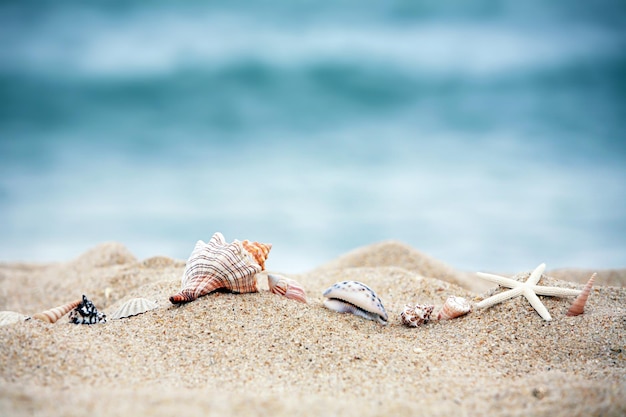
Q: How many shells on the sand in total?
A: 10